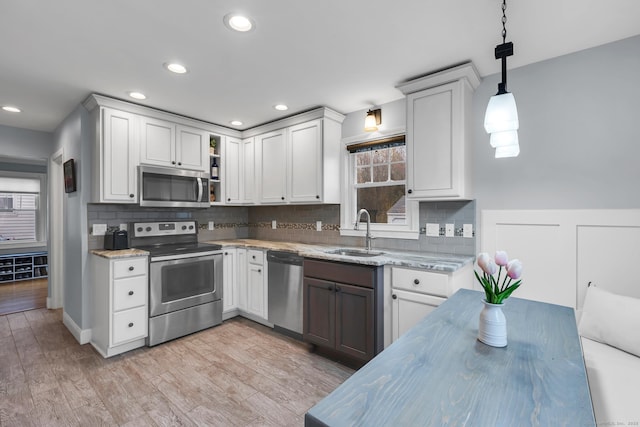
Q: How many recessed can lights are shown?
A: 6